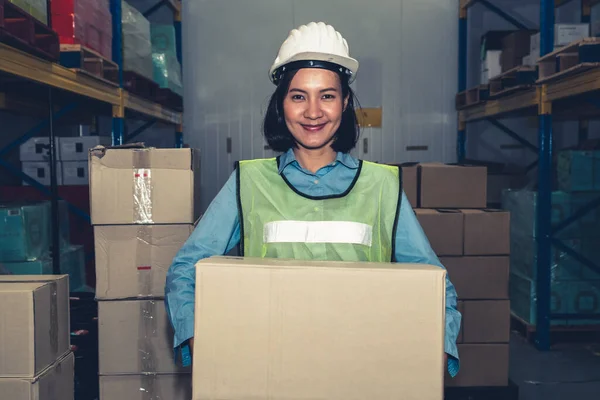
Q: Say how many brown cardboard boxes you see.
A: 15